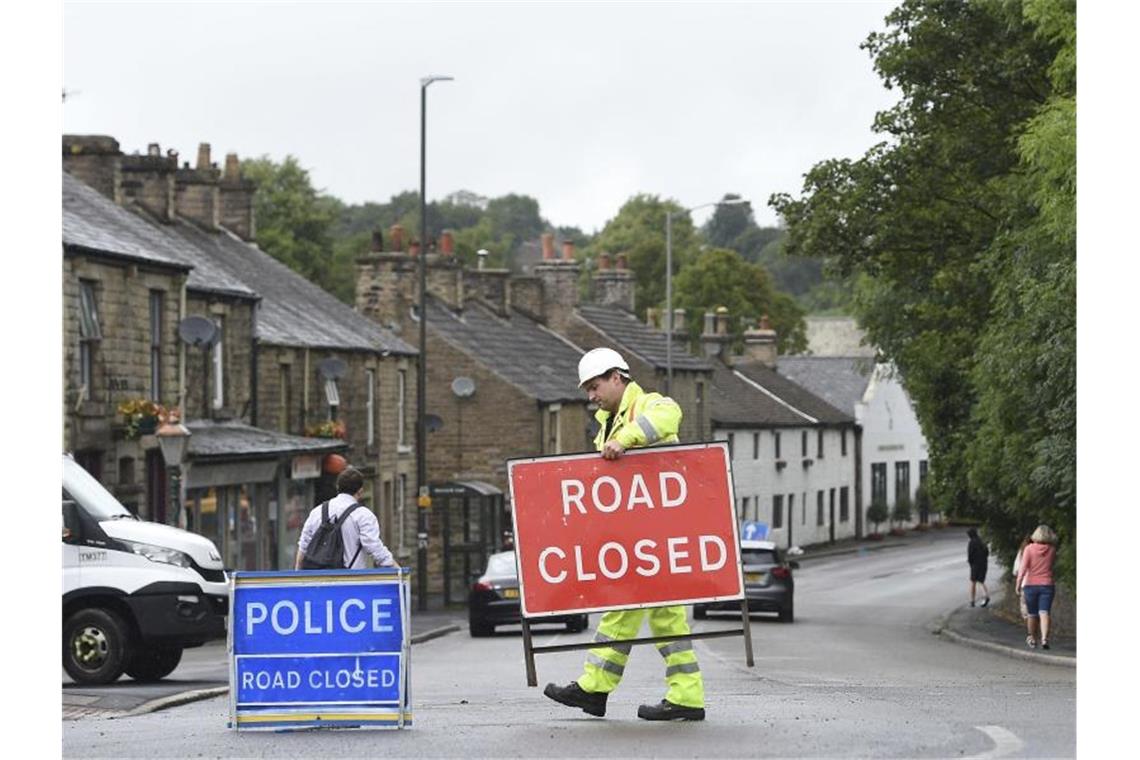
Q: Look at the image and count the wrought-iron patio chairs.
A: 0